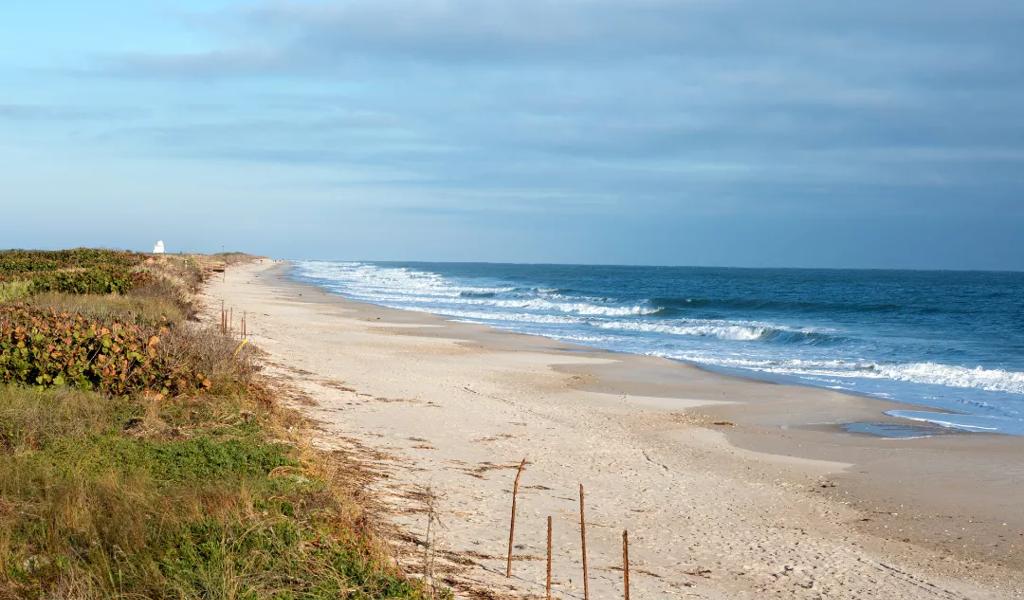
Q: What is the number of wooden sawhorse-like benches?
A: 0